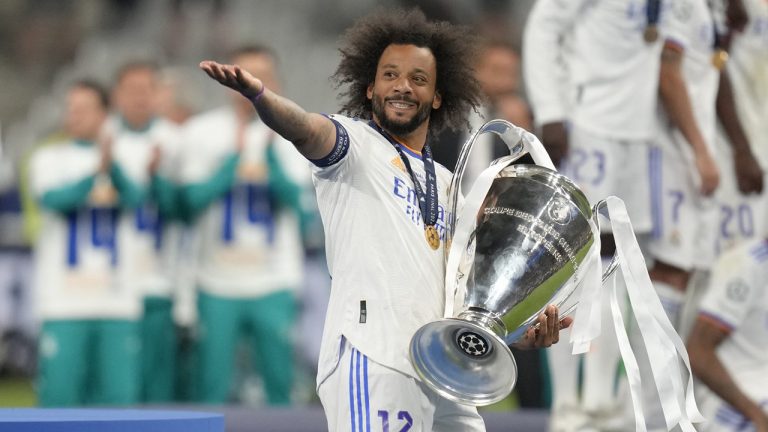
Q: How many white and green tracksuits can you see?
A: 3